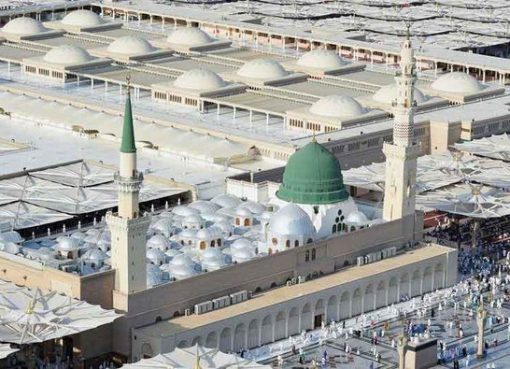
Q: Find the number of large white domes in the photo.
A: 11